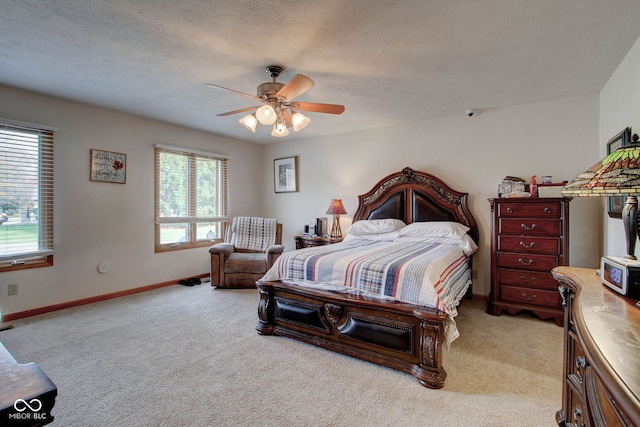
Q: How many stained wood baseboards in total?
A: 2